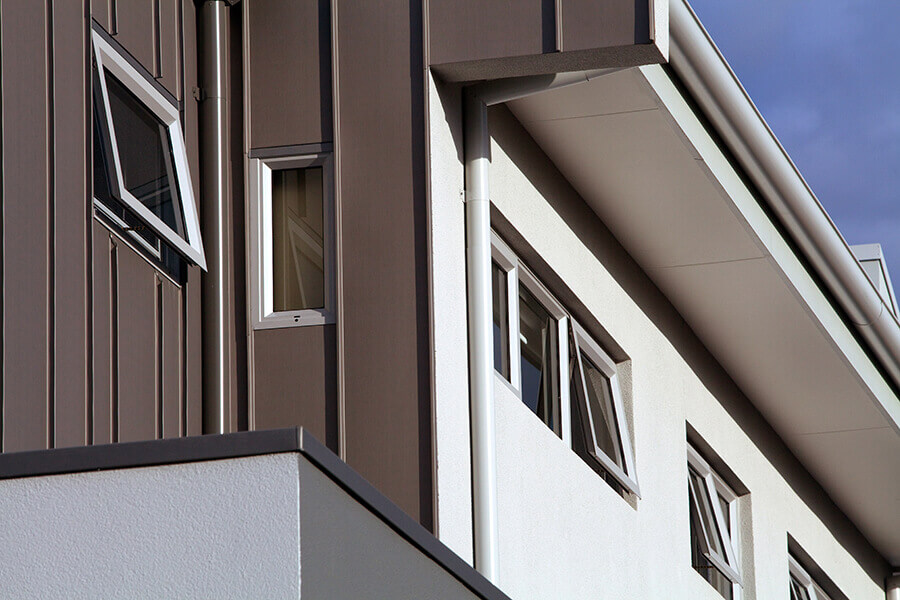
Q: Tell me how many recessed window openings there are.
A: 3